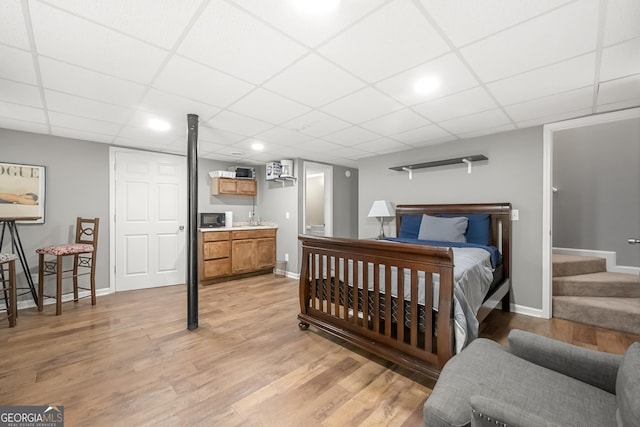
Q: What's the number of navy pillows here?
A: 2